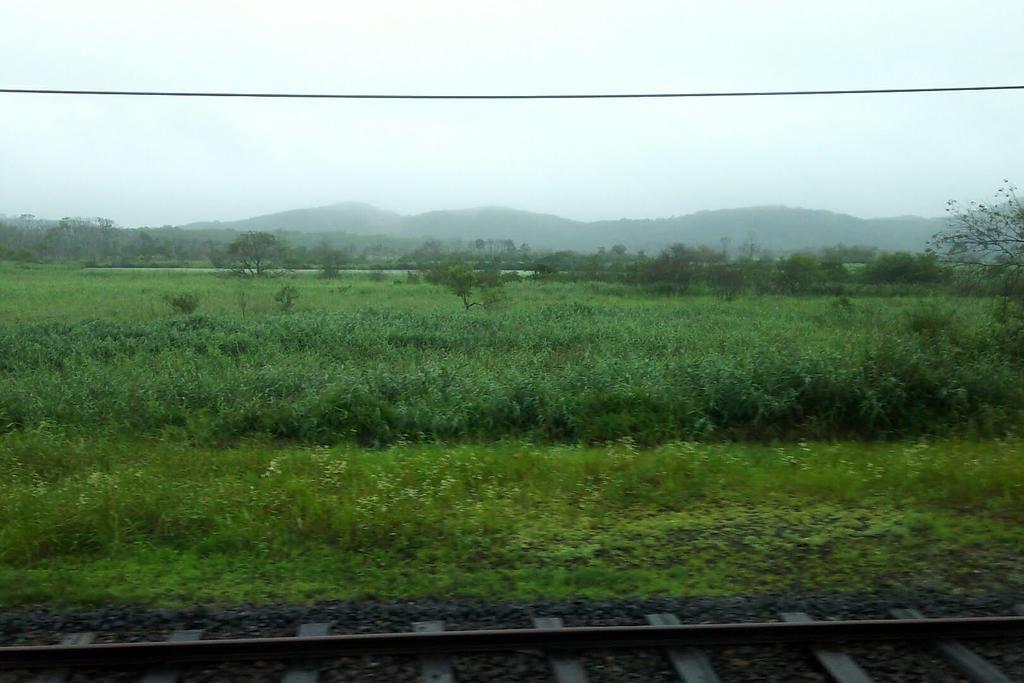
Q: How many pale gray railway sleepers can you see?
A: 8